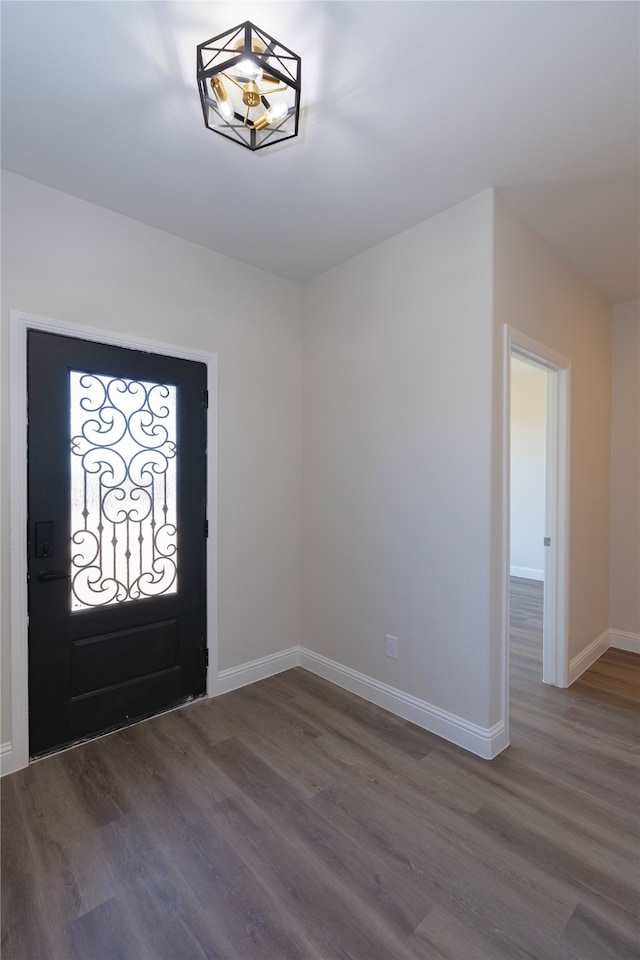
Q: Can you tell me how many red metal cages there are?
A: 0